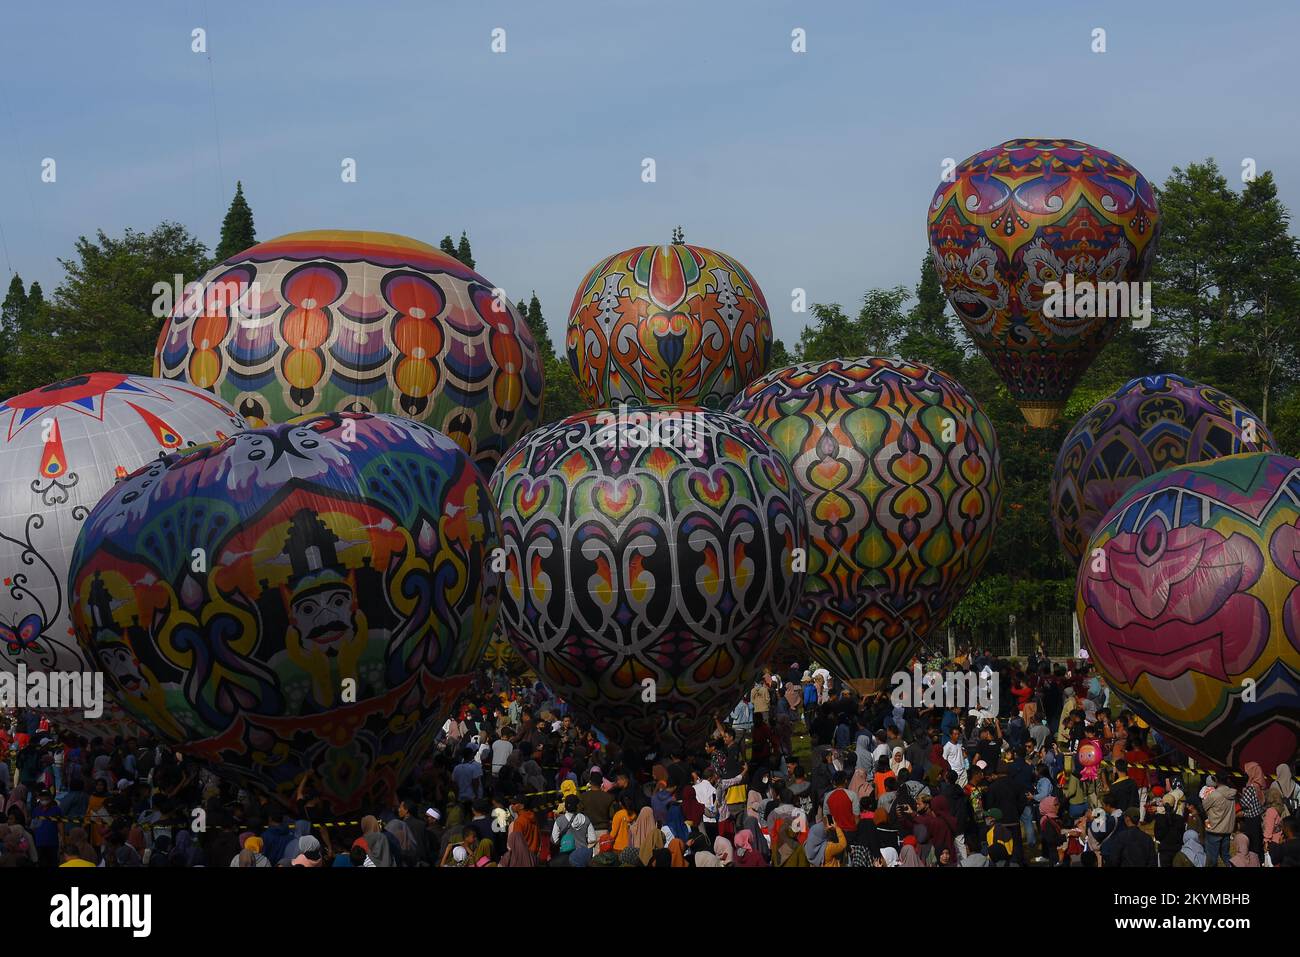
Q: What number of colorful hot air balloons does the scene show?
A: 9